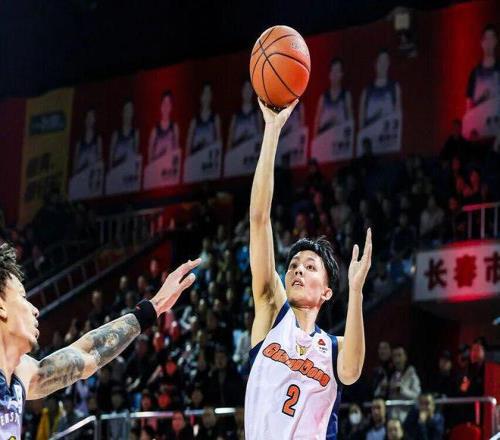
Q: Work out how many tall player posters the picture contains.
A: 9